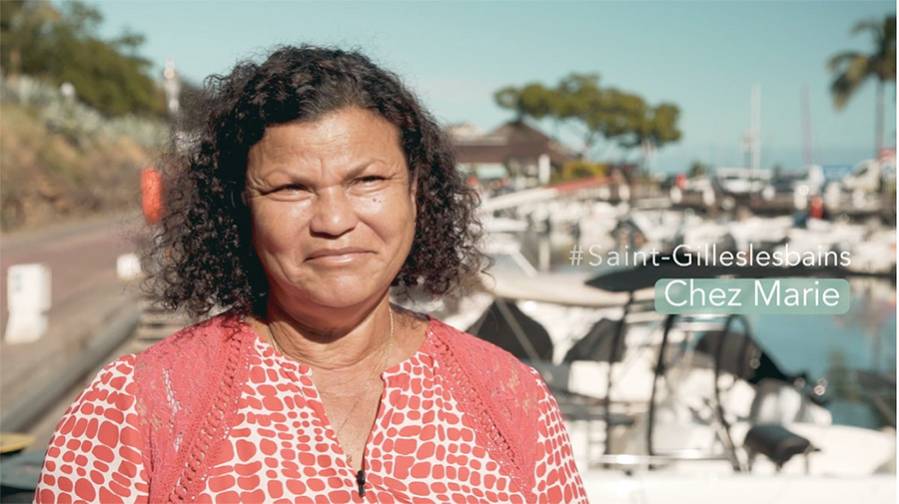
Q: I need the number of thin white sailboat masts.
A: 2